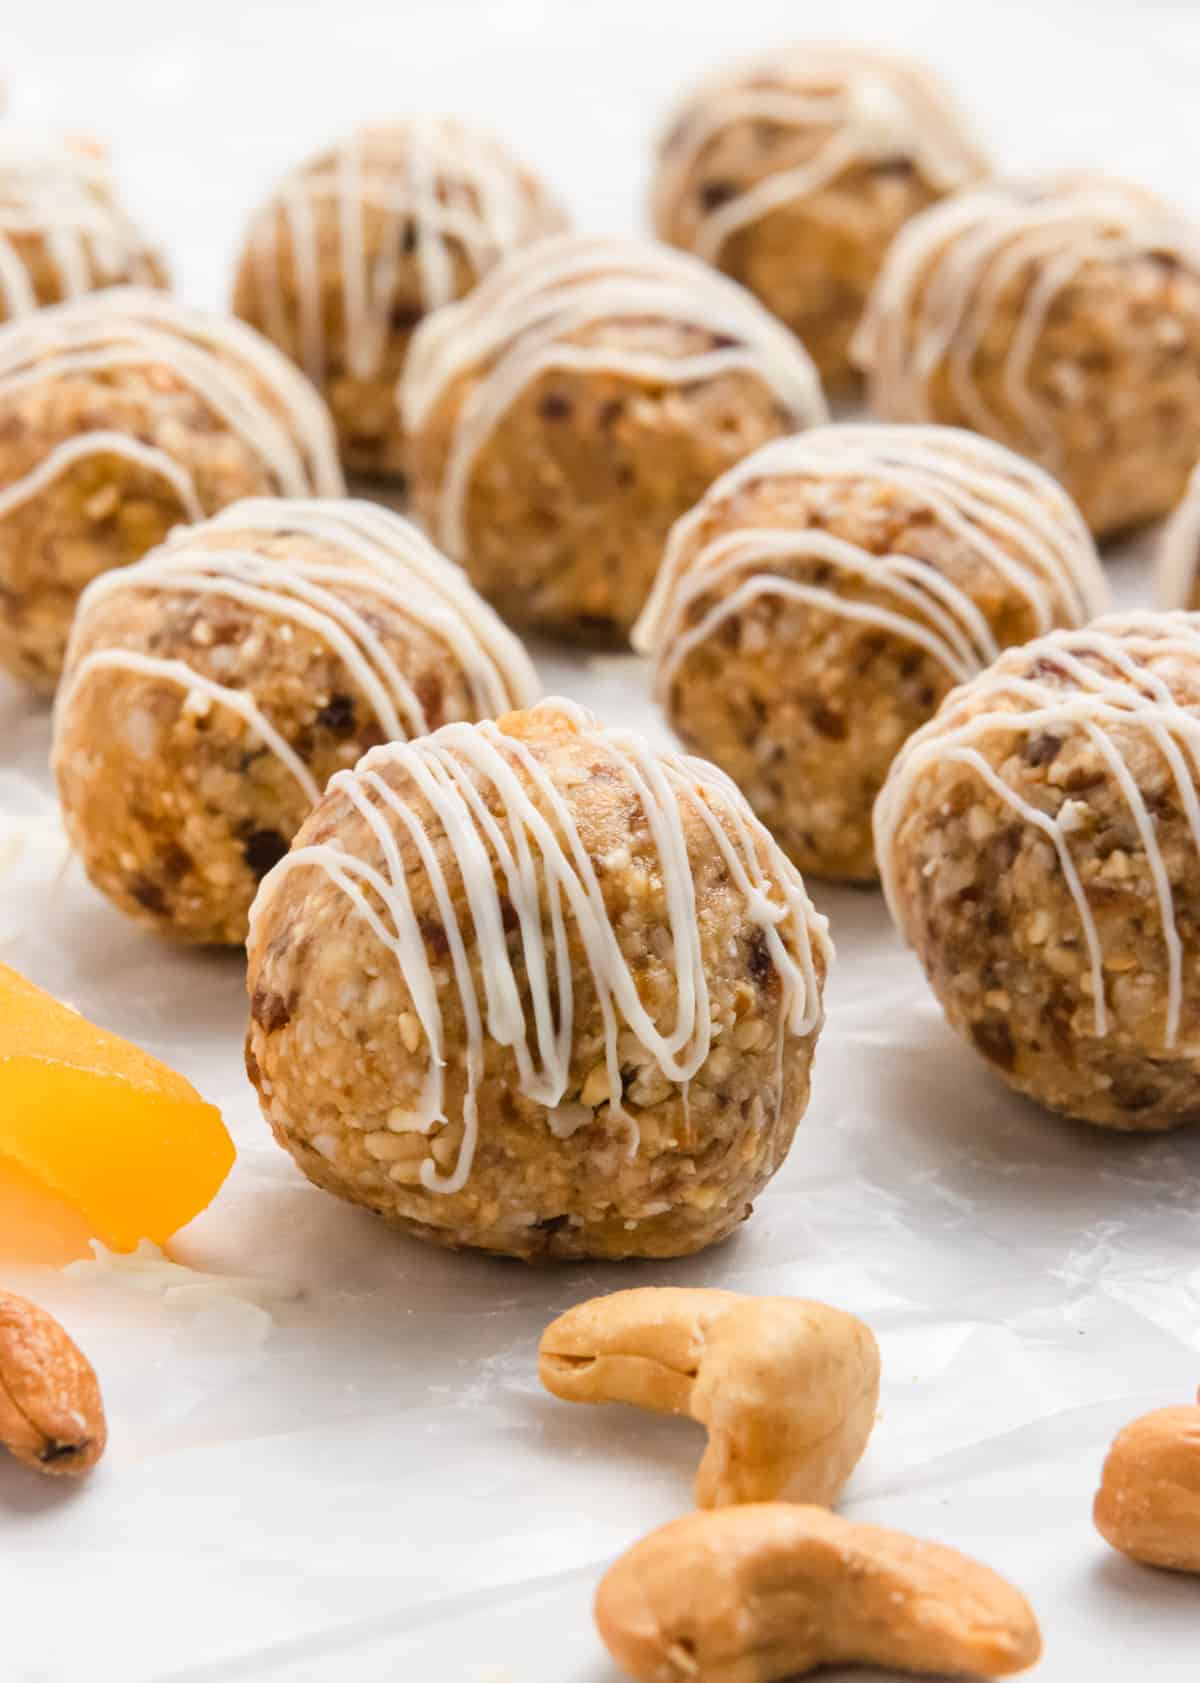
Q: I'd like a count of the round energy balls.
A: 11